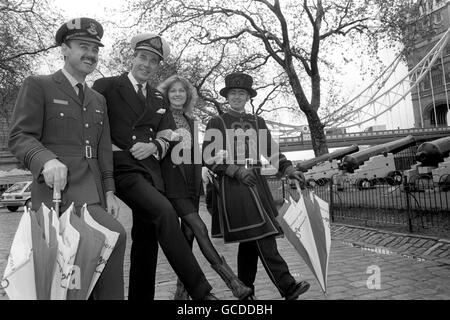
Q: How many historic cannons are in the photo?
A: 3